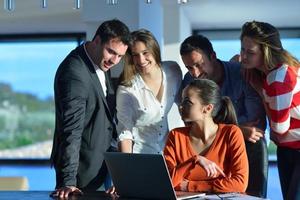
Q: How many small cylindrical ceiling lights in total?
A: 6